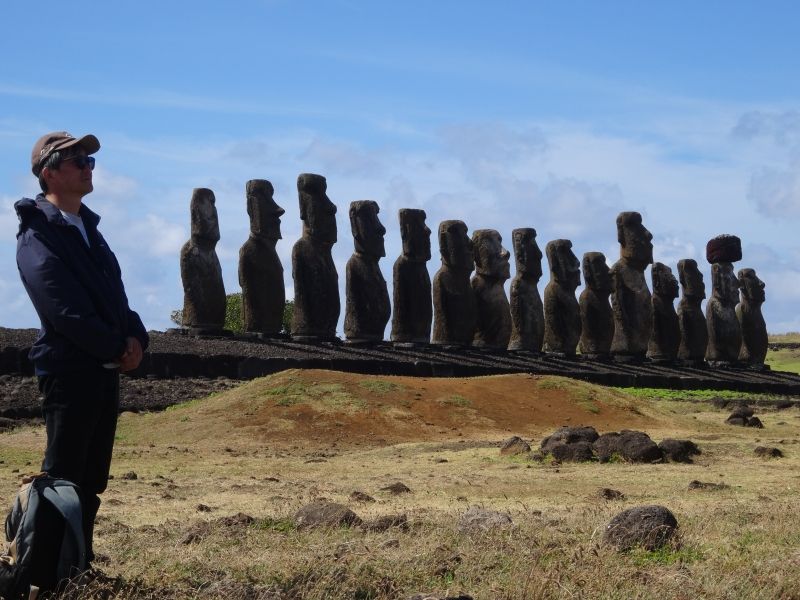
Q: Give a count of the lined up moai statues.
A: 15